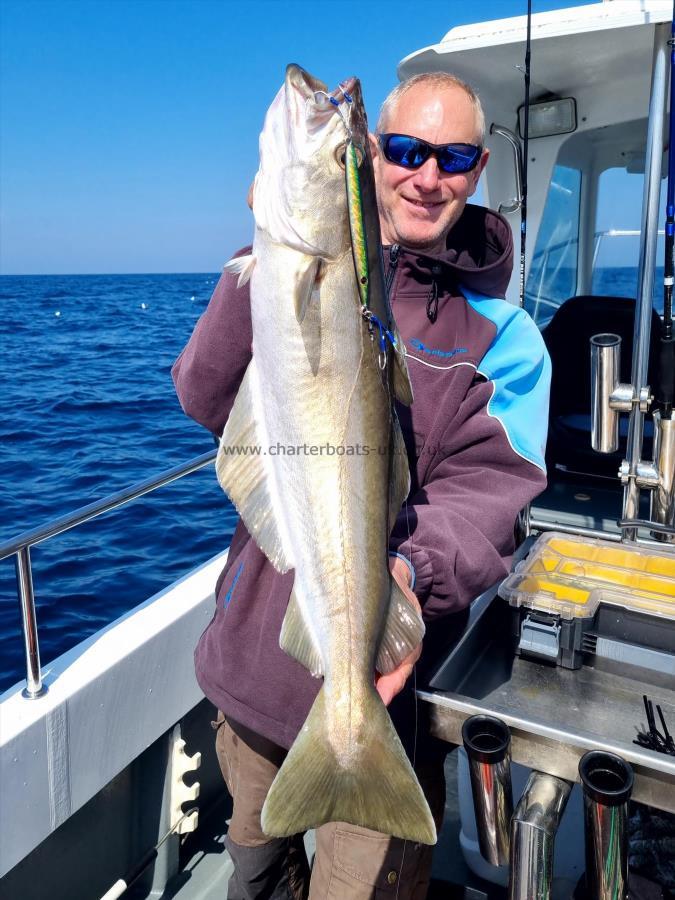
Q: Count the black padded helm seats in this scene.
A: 1